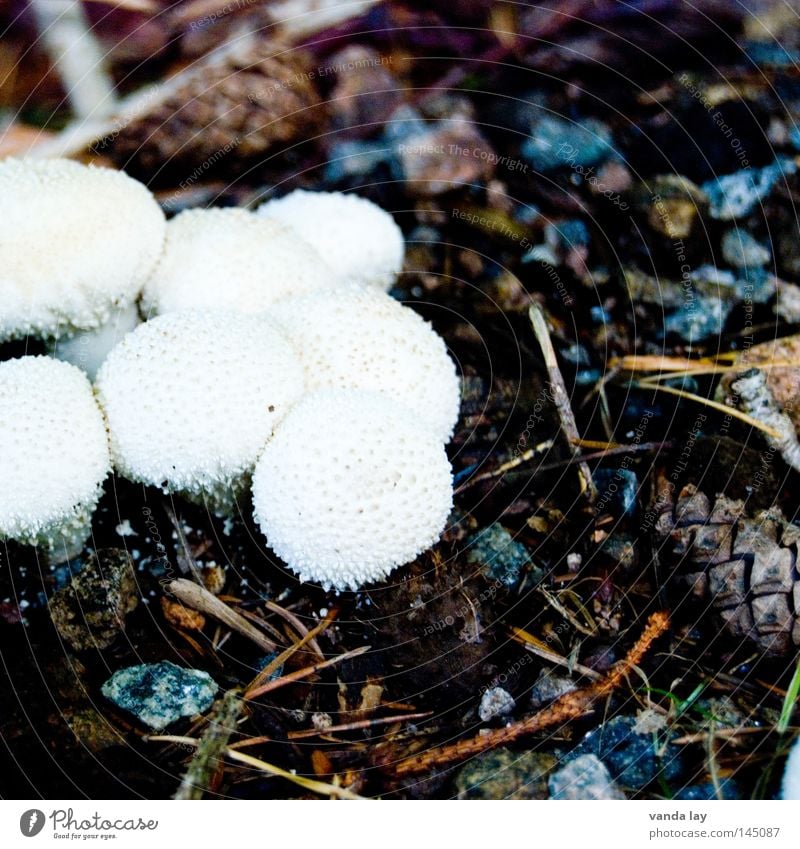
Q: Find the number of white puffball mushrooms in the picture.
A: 7